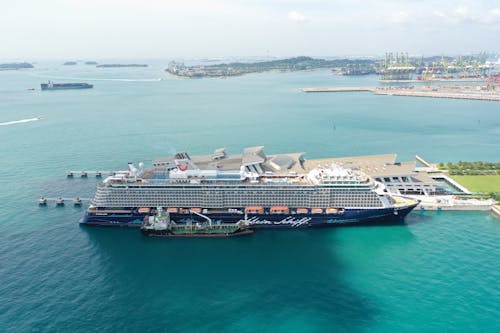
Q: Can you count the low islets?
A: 4